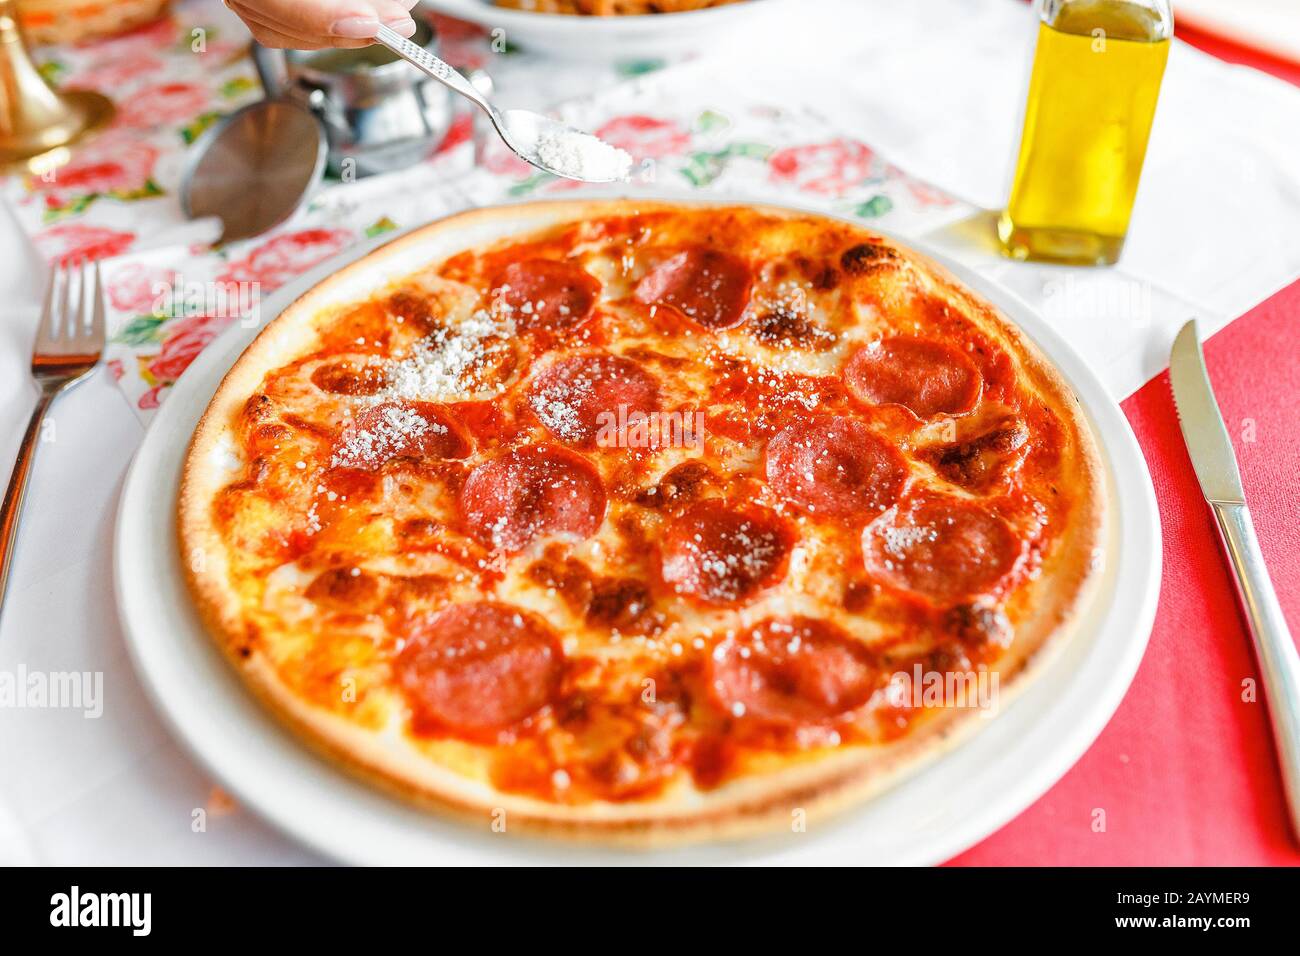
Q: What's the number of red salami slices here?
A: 11